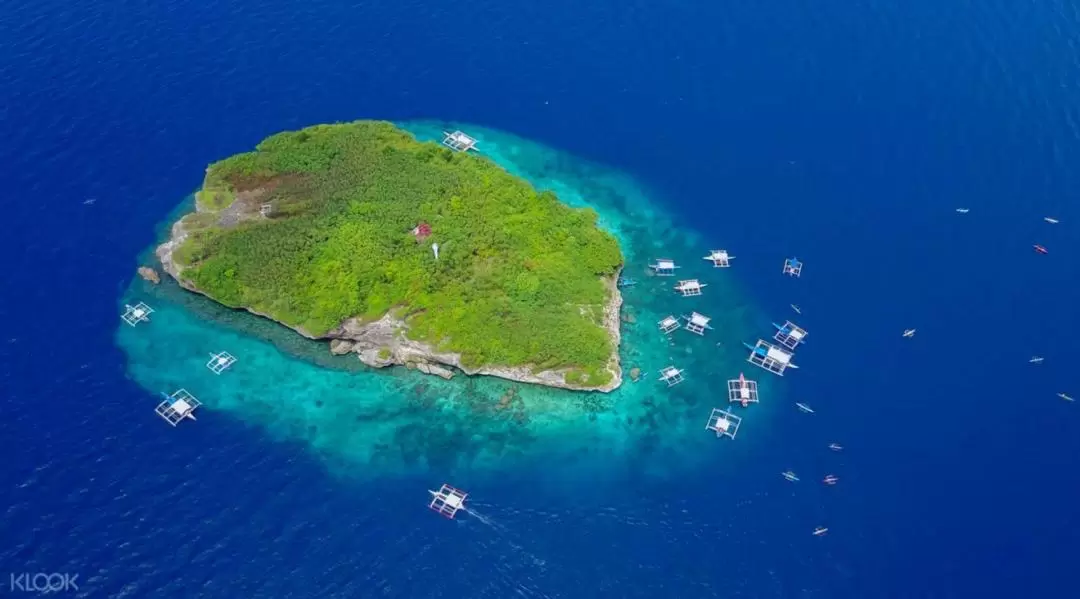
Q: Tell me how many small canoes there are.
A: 12